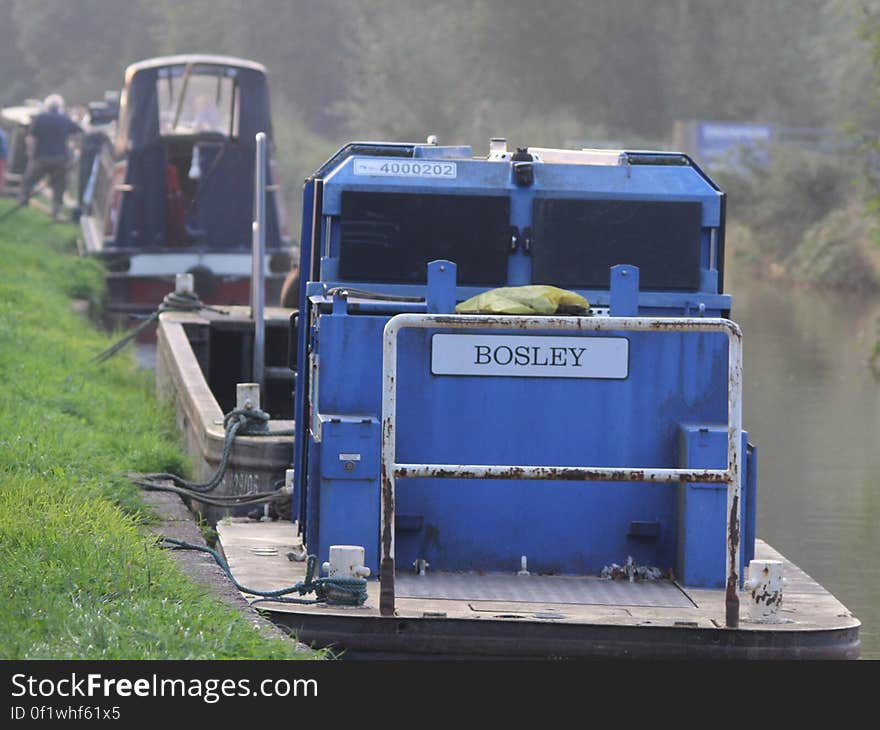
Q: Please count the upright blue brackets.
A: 2